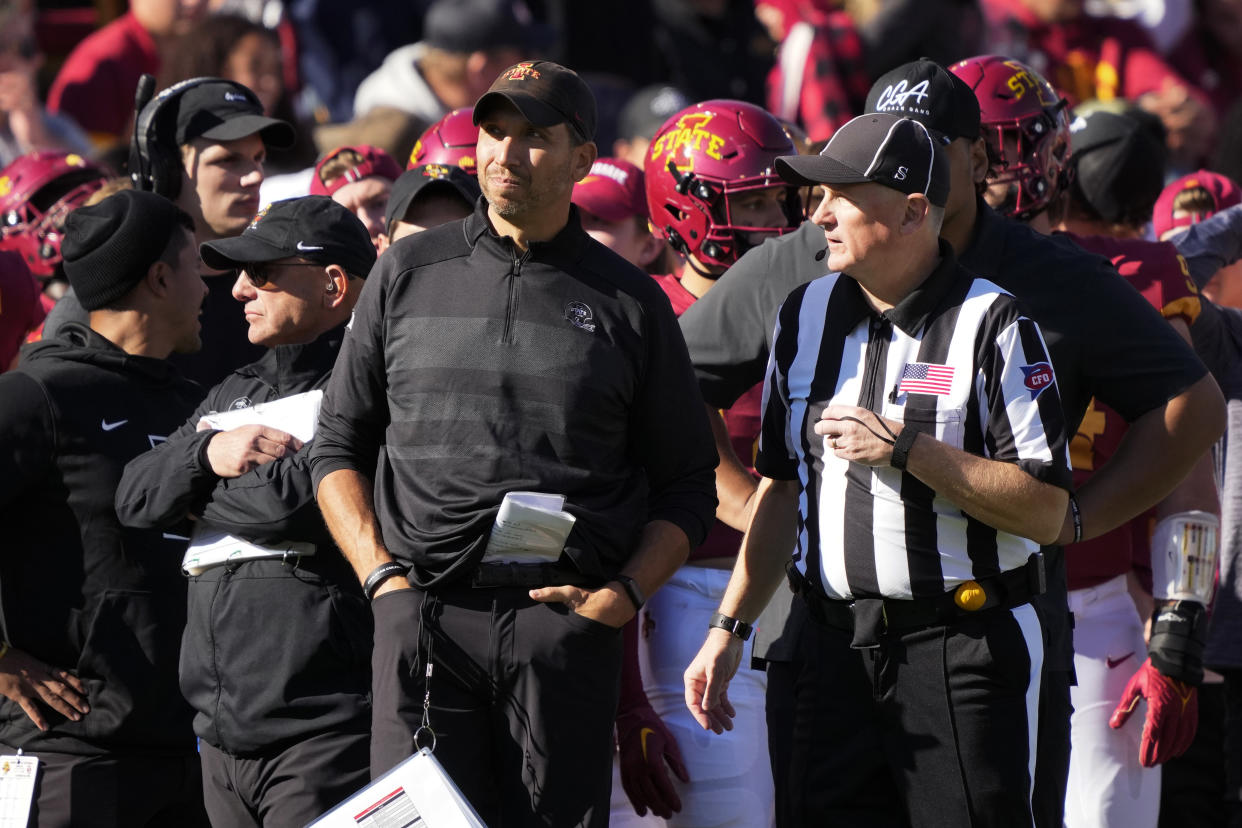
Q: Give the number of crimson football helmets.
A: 4